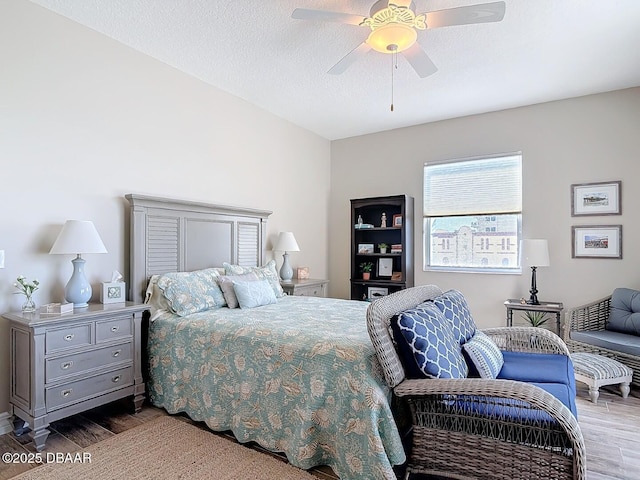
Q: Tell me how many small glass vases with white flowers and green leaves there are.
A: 1